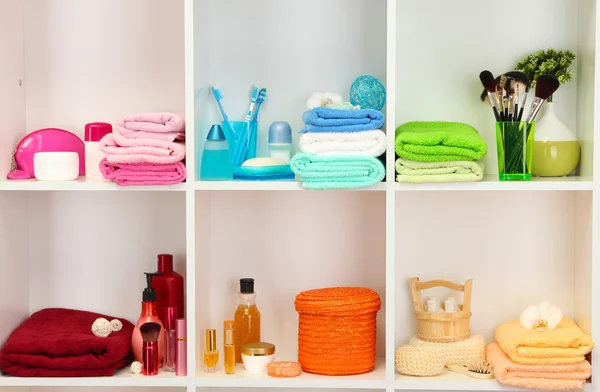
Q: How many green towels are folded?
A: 2